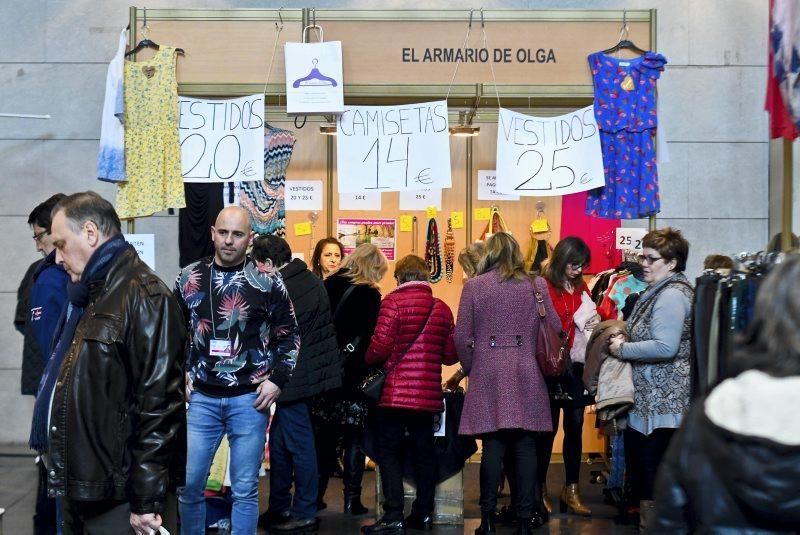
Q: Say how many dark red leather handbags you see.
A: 1